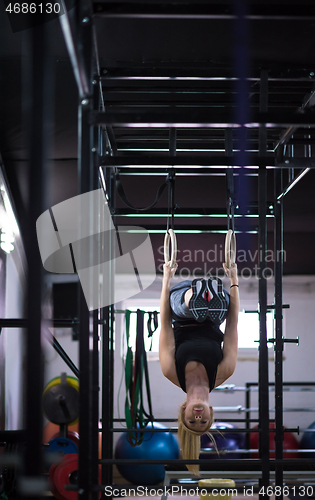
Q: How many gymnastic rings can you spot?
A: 2